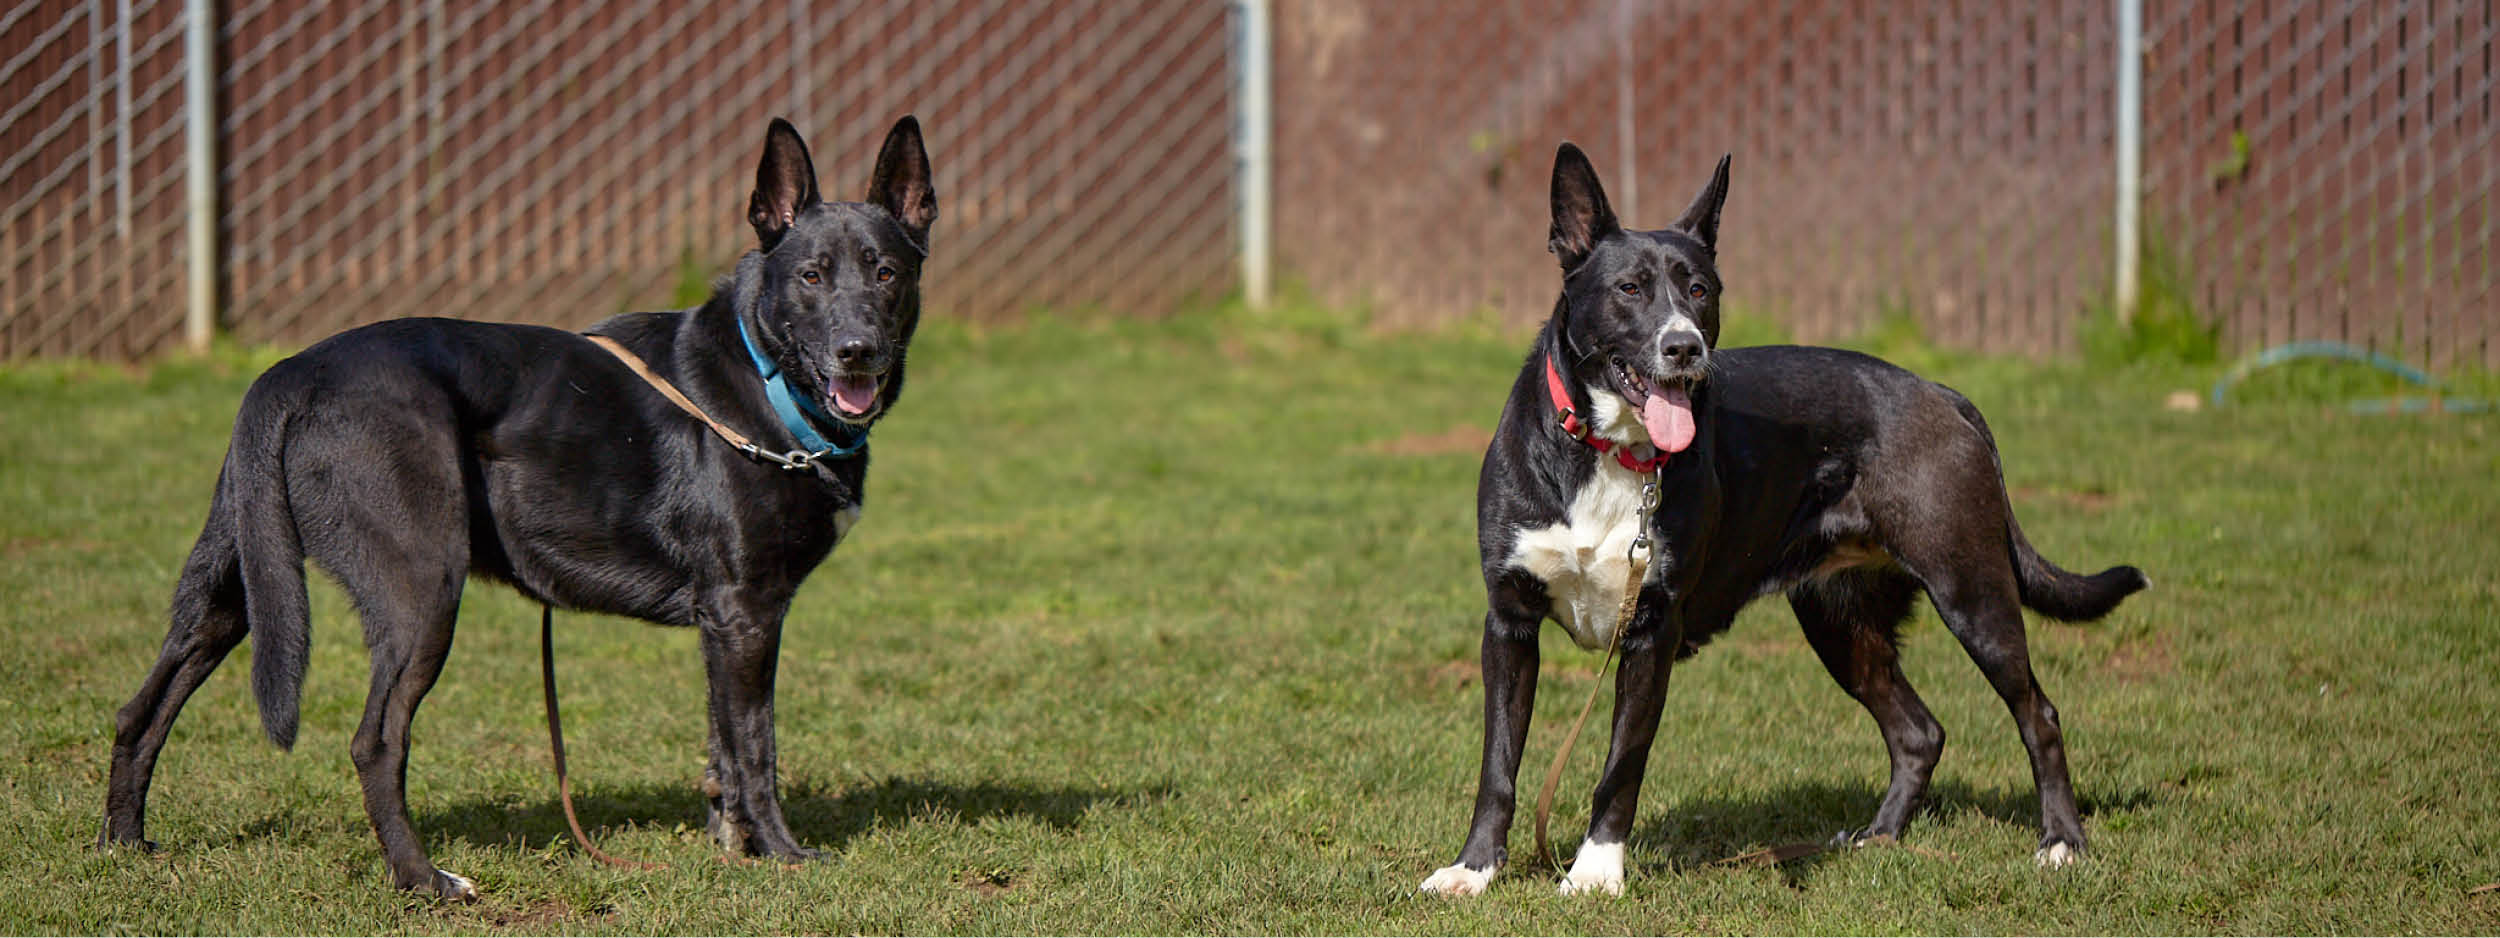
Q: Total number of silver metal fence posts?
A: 3